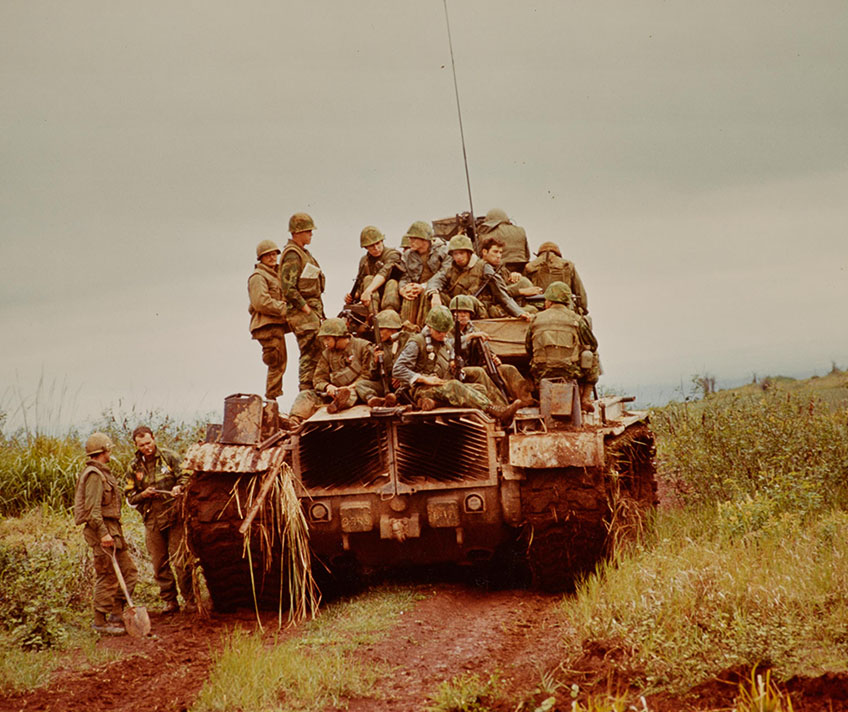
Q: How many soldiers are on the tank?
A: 14